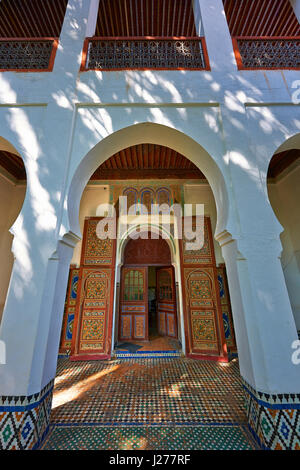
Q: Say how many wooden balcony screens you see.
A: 3